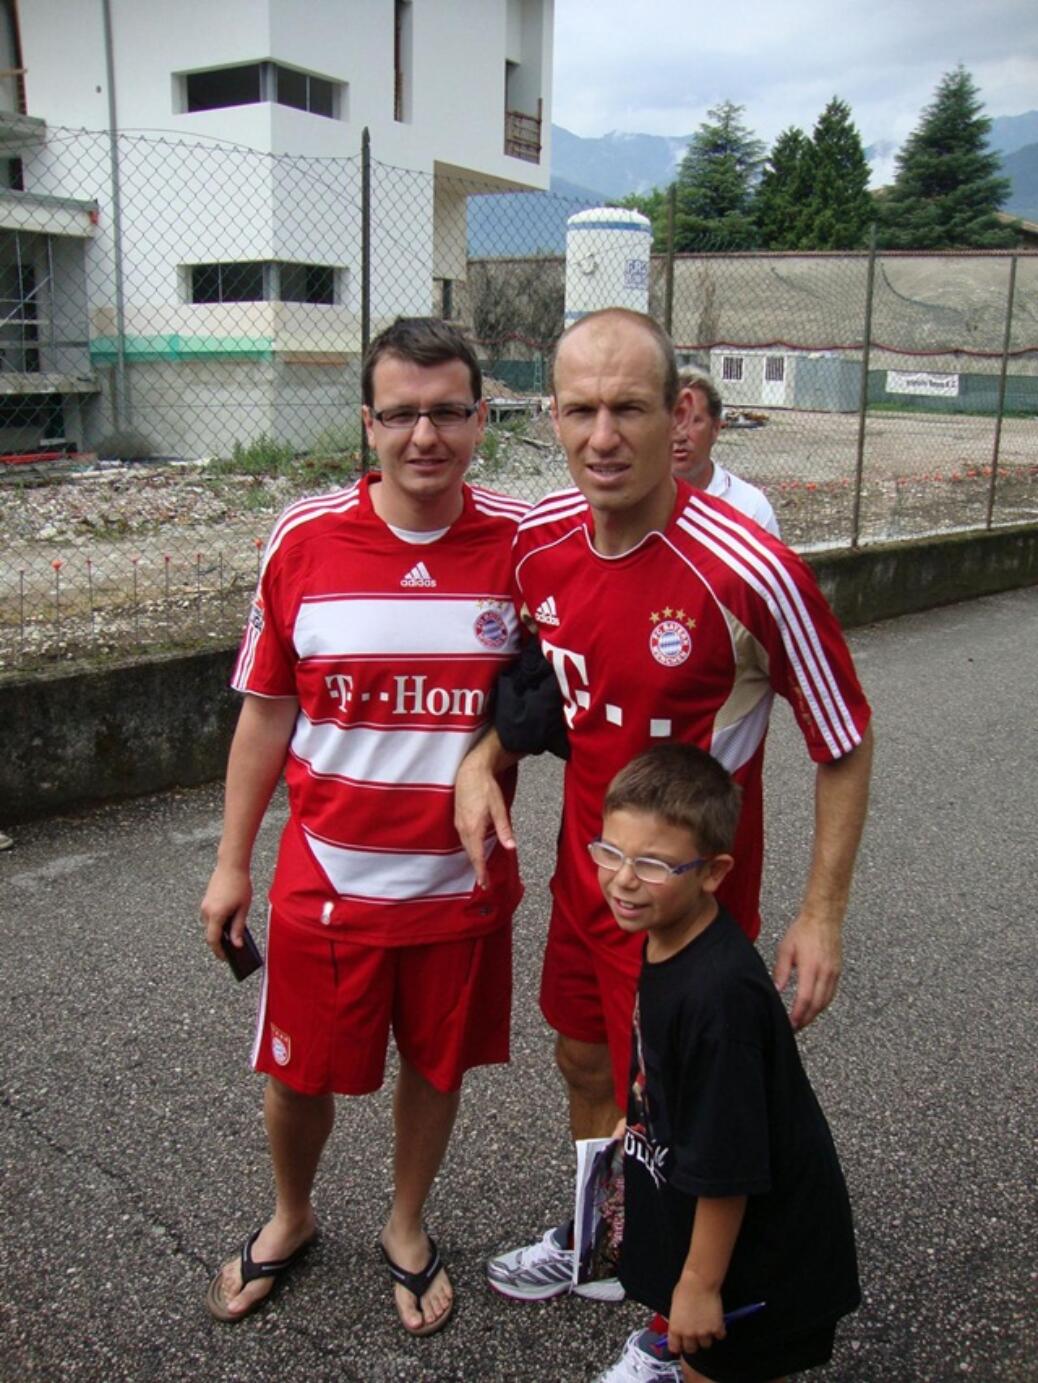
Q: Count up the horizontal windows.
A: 2